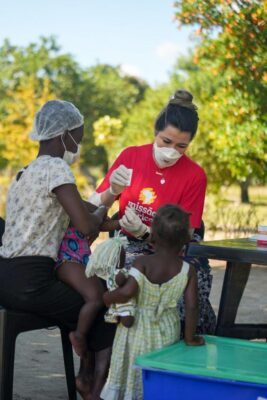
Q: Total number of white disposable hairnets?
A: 1